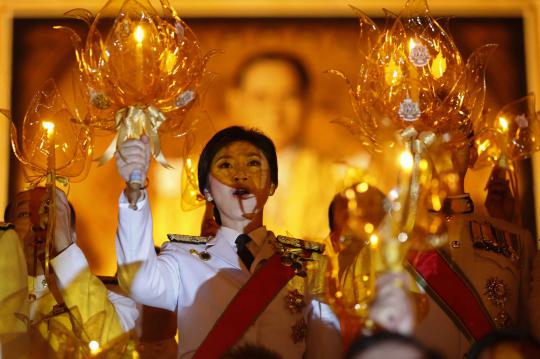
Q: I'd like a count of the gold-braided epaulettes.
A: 2